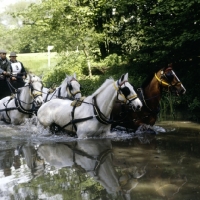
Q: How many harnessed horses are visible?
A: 4